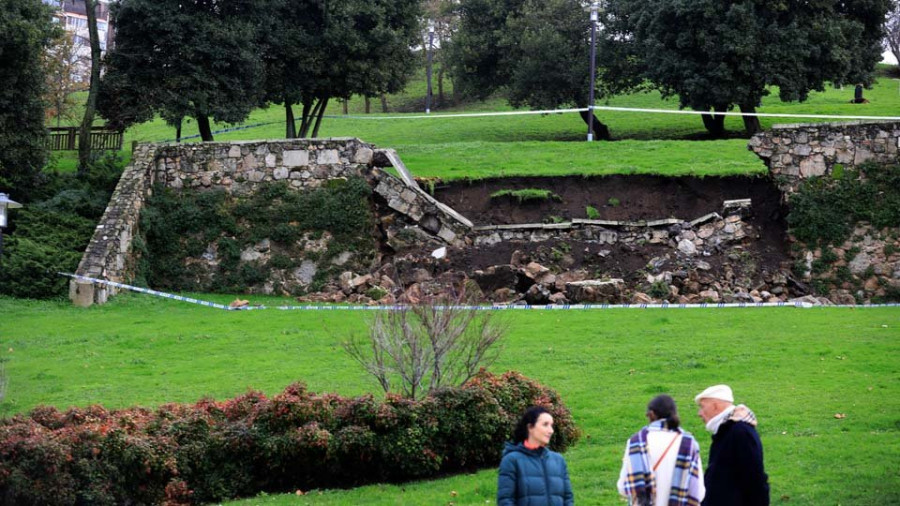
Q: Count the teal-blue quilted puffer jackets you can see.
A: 1